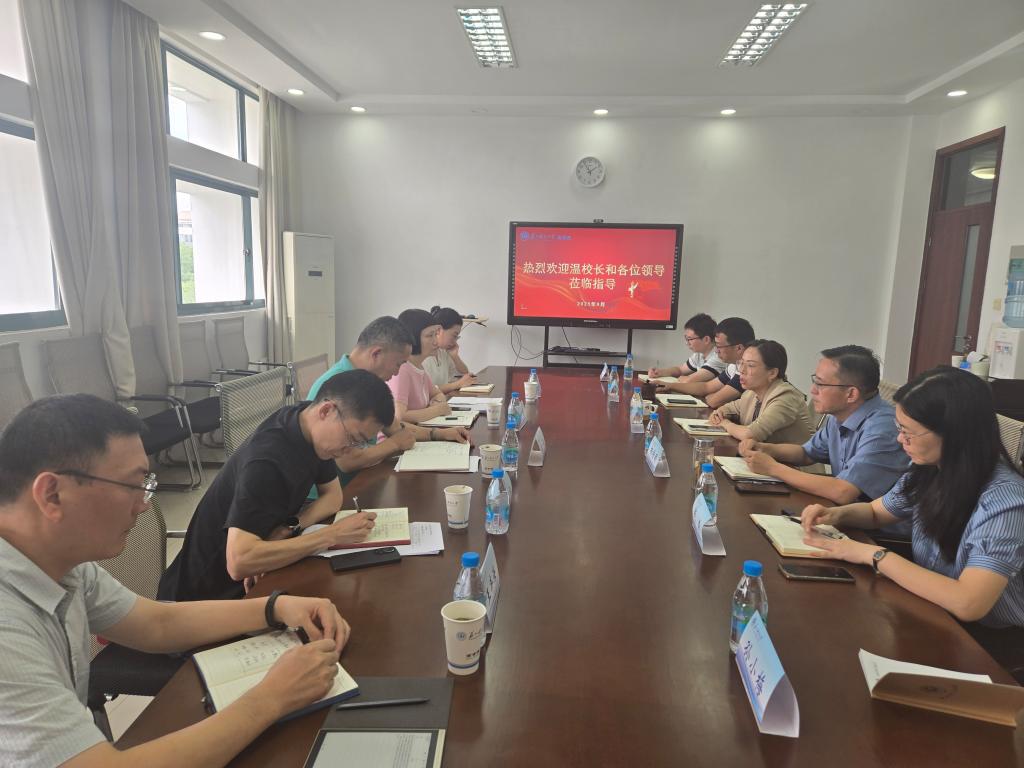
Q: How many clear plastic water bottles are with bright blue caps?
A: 11